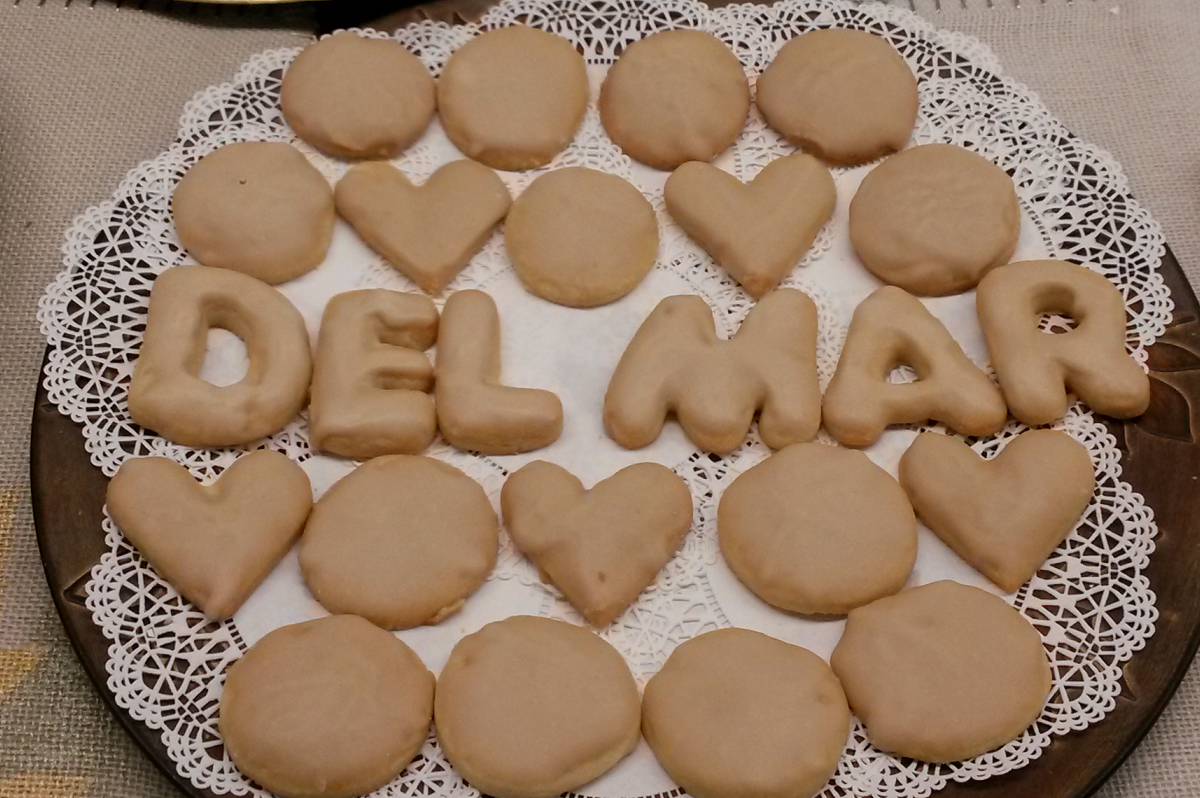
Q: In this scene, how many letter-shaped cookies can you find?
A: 6